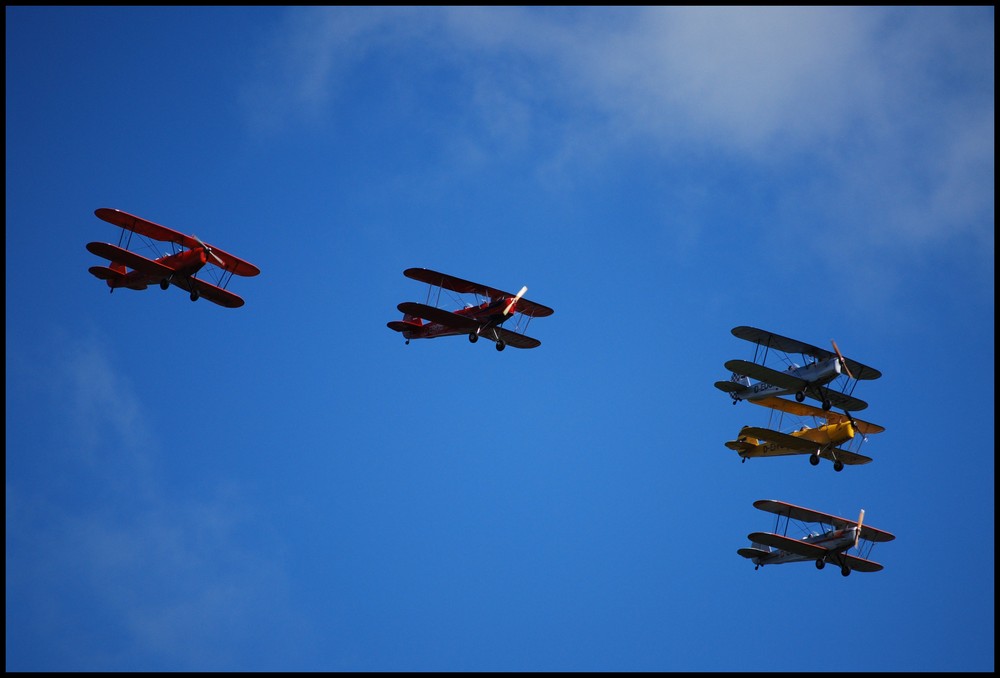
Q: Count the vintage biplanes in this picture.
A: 5